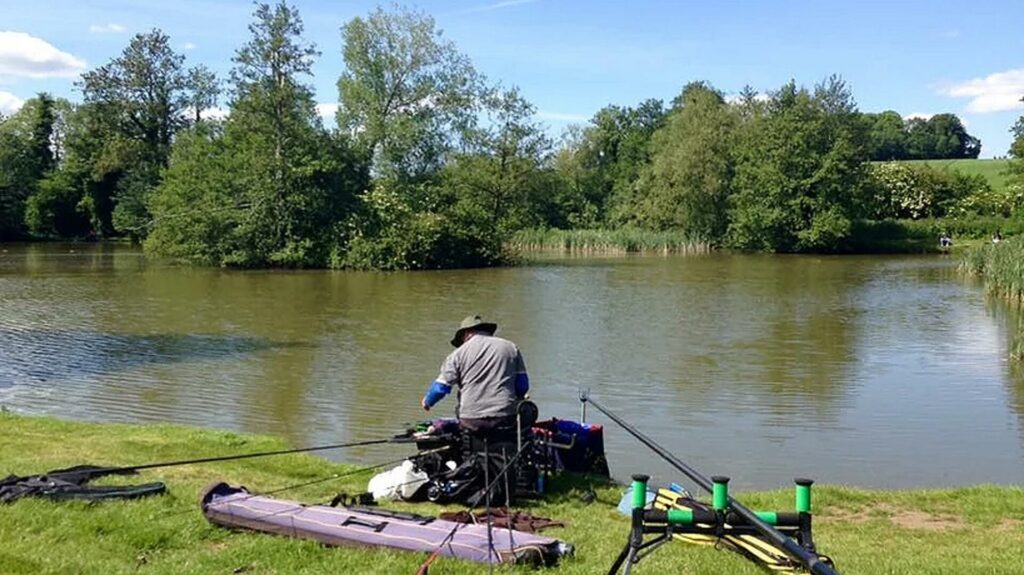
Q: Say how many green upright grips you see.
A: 3